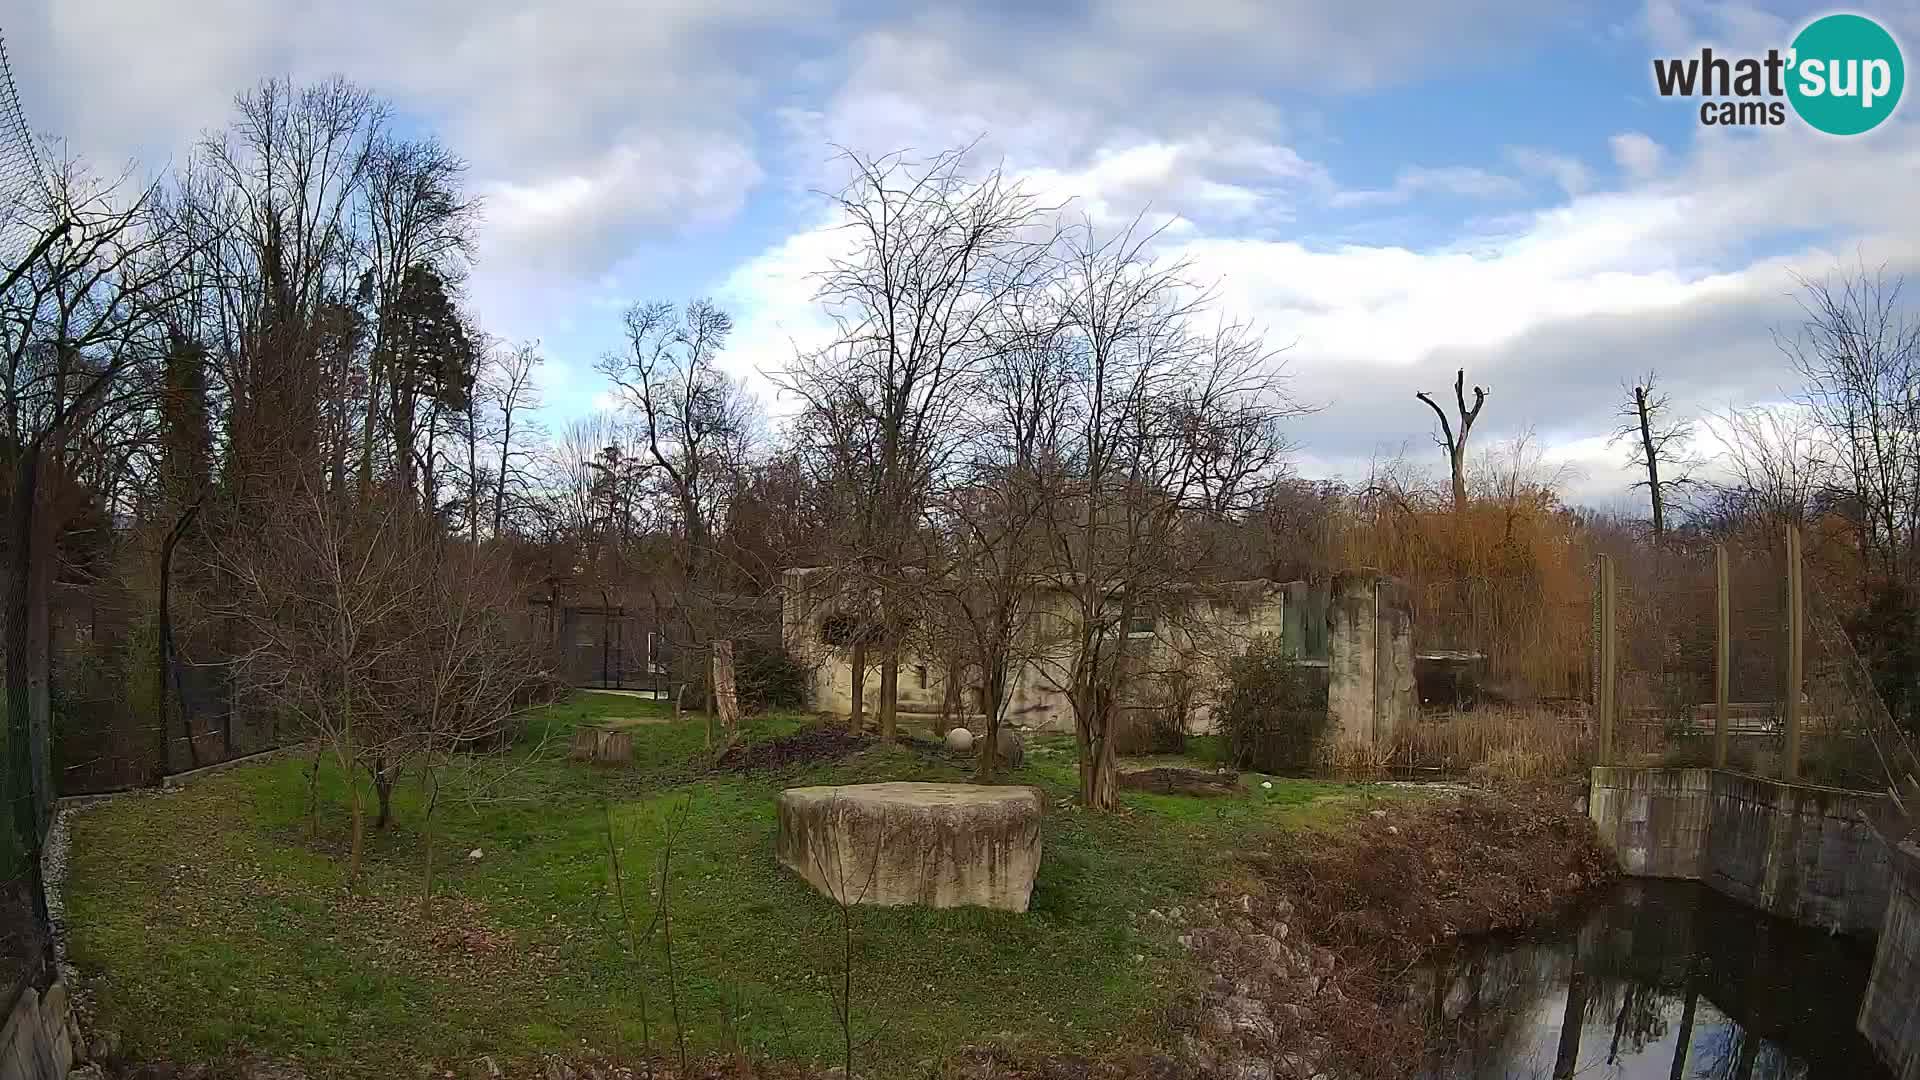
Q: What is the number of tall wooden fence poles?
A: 3